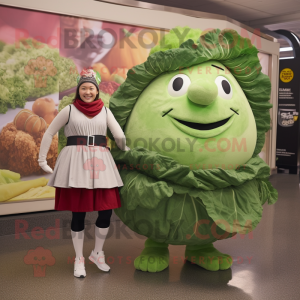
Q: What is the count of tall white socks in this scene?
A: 2